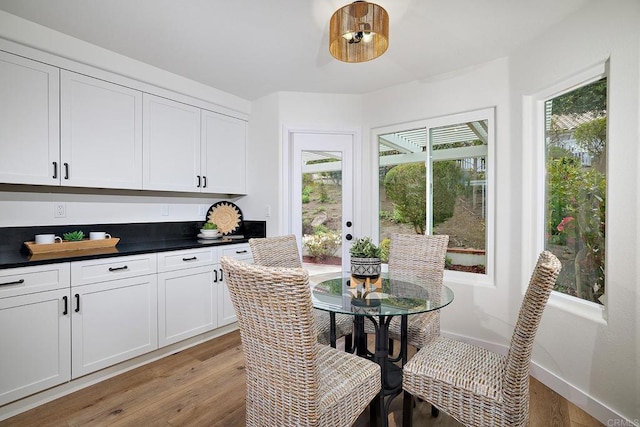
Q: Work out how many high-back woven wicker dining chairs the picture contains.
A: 4